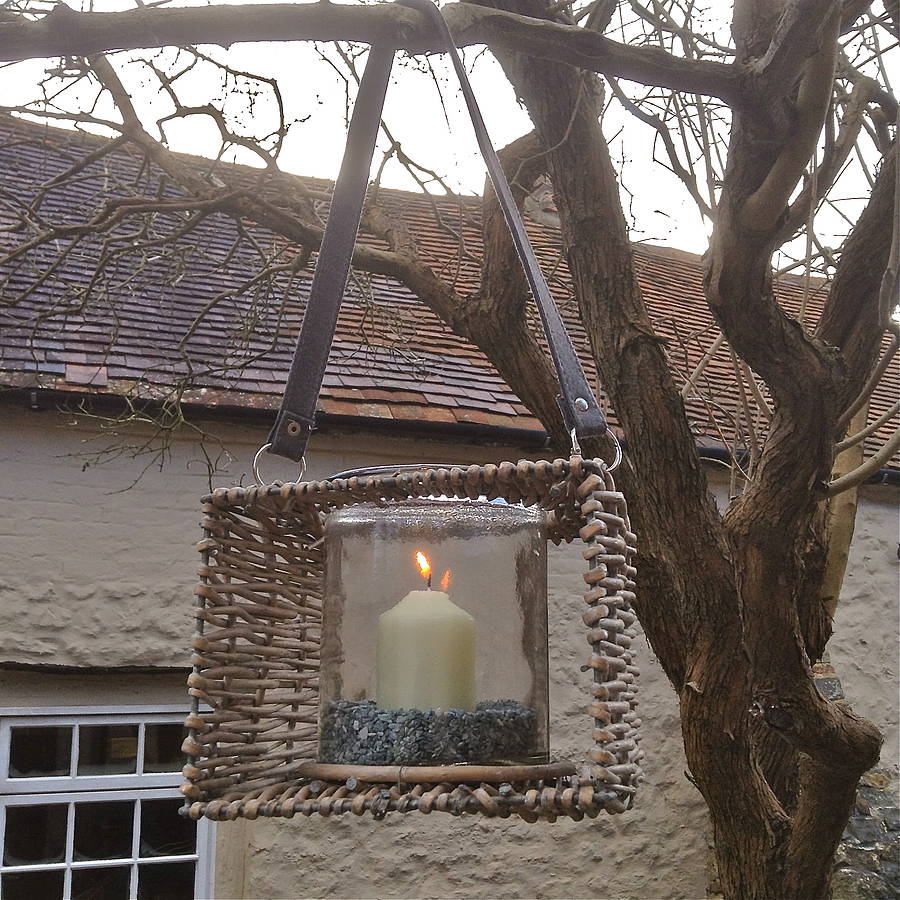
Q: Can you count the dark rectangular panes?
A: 9